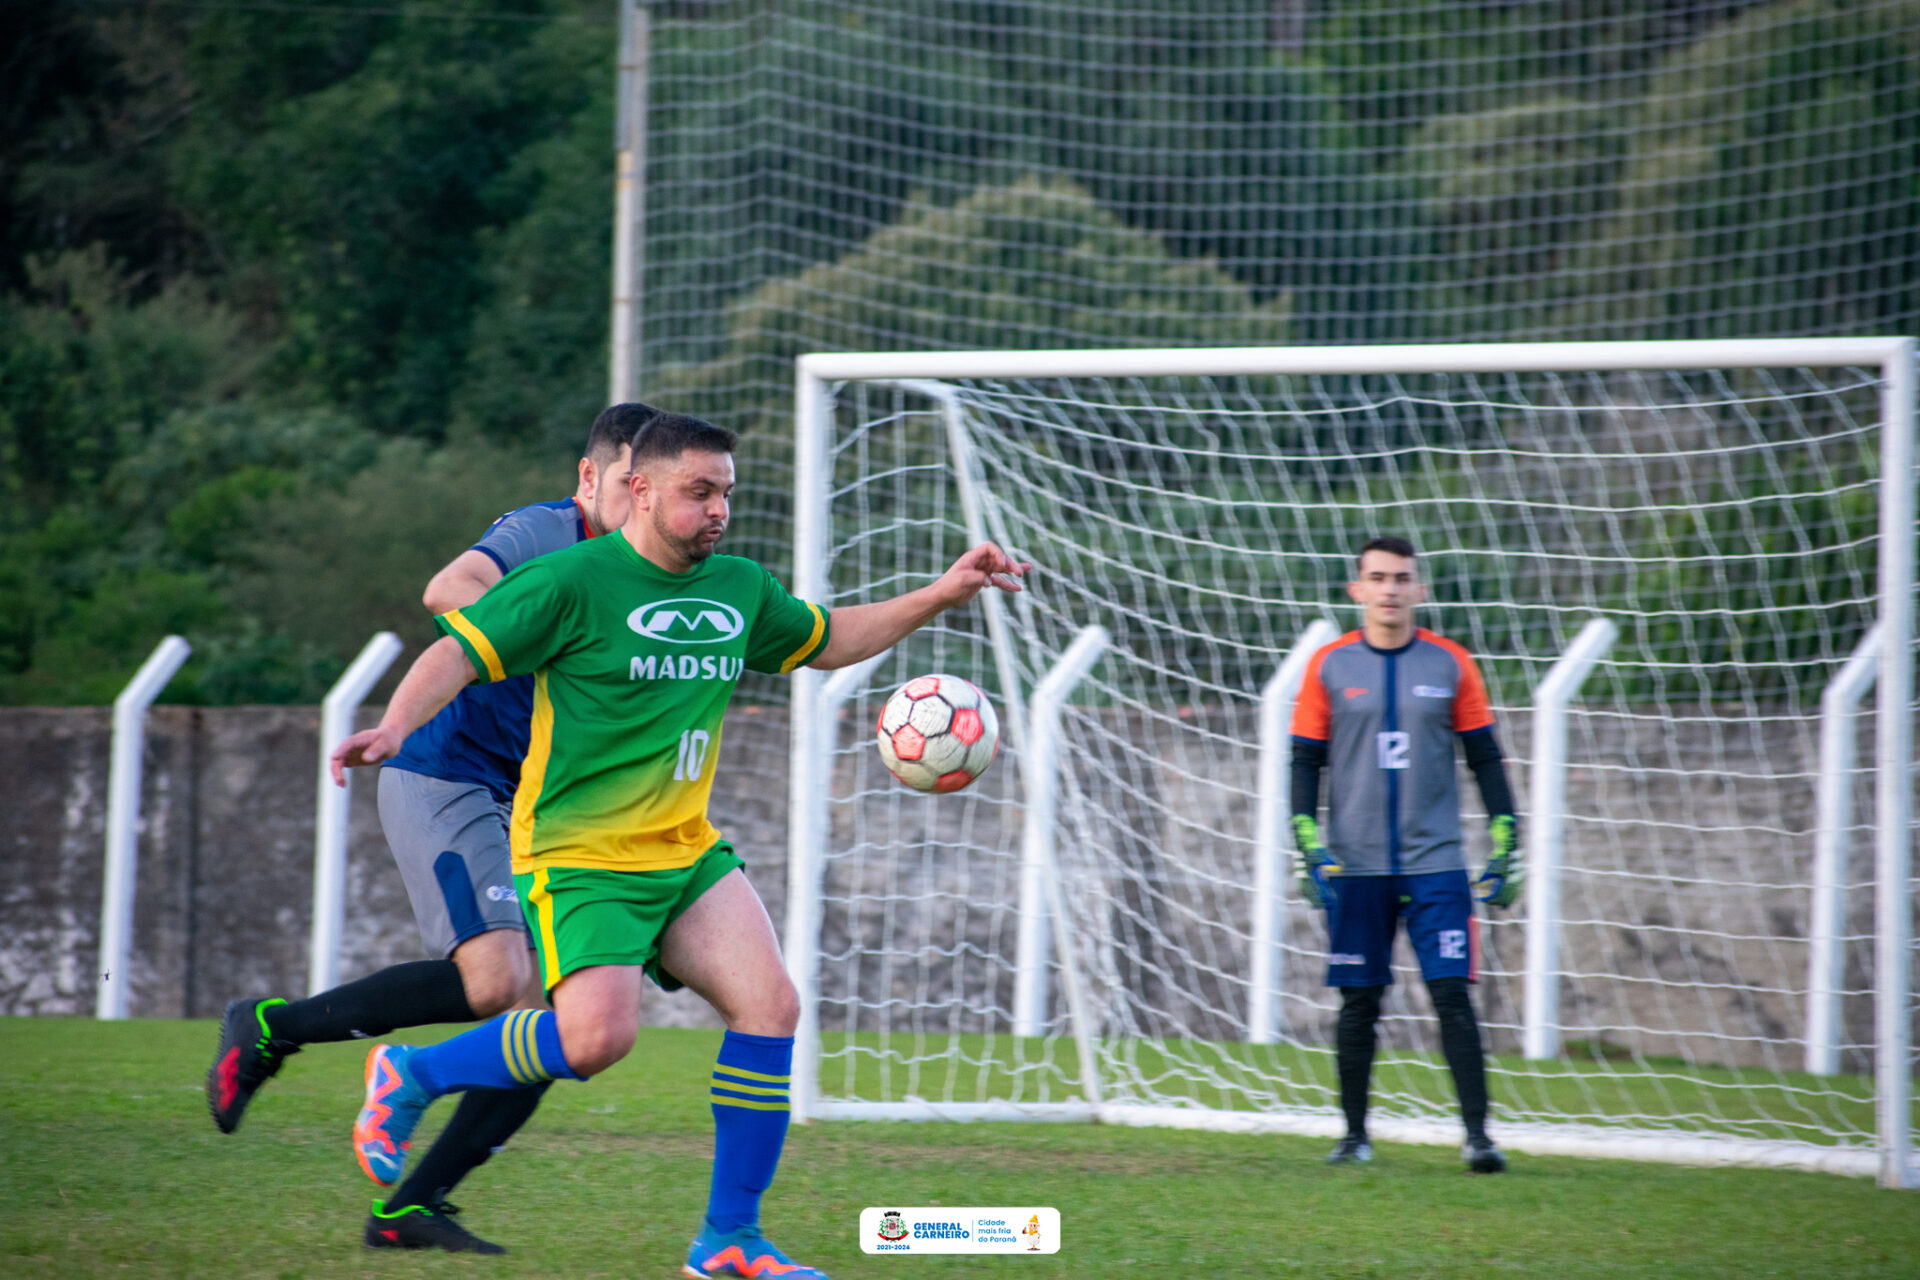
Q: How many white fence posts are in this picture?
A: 7